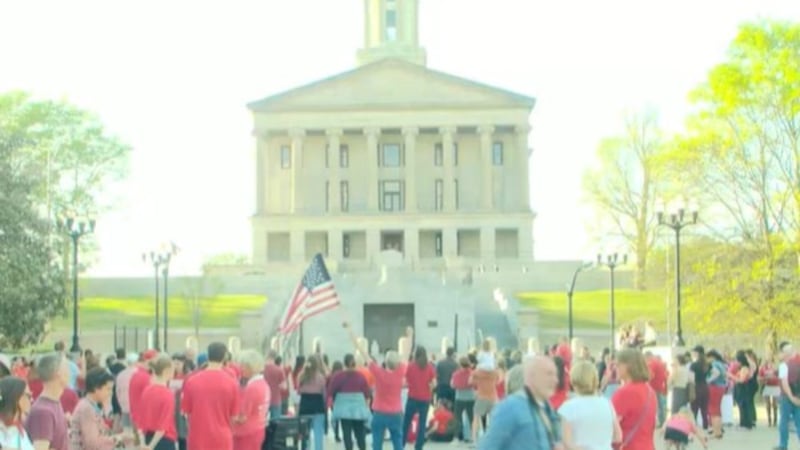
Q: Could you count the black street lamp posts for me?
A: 6